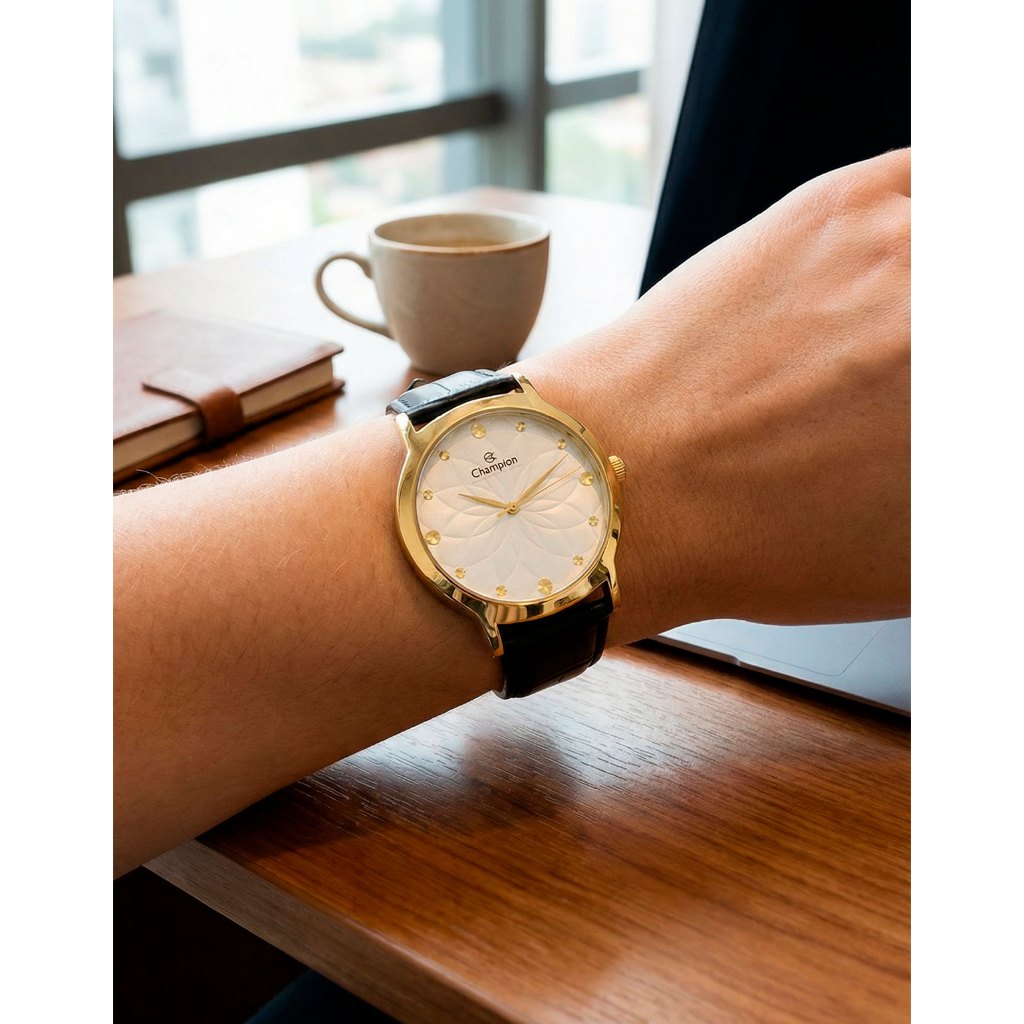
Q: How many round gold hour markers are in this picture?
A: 12